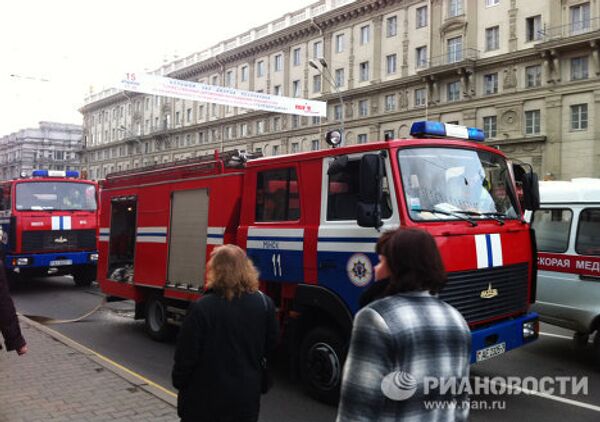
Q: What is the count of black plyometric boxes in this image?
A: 0